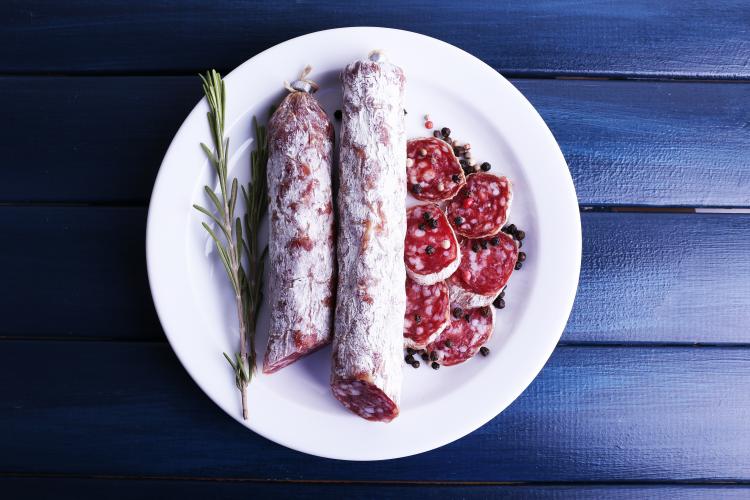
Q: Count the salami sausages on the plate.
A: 2